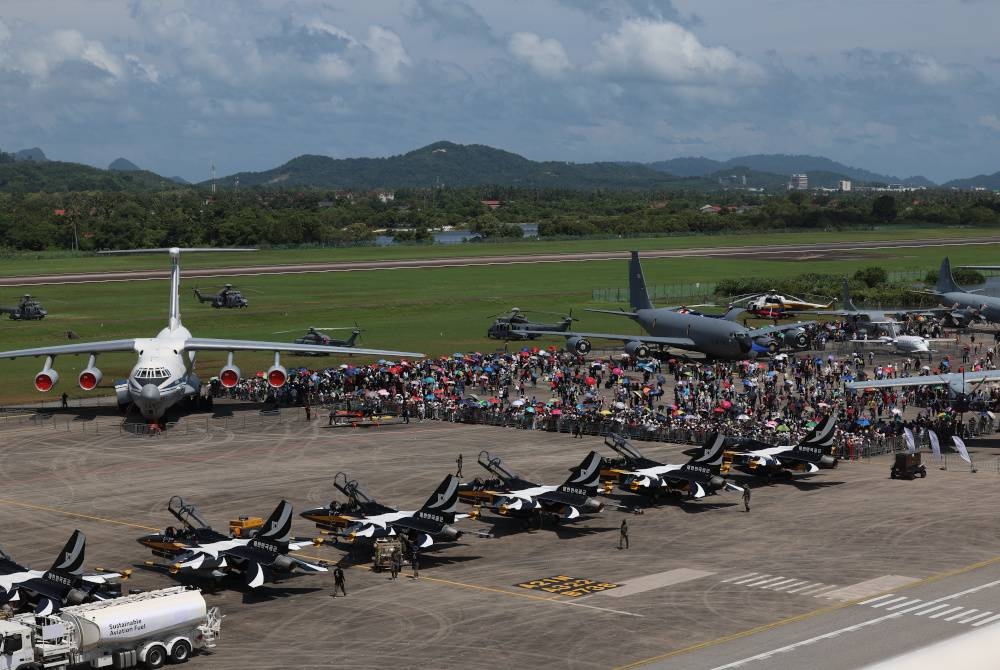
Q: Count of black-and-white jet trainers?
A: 6